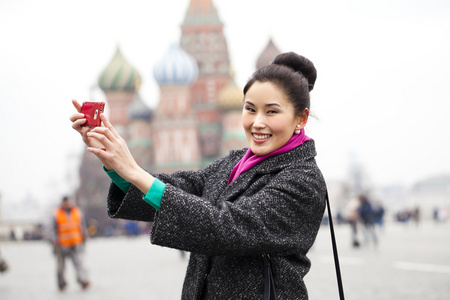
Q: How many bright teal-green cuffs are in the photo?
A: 2